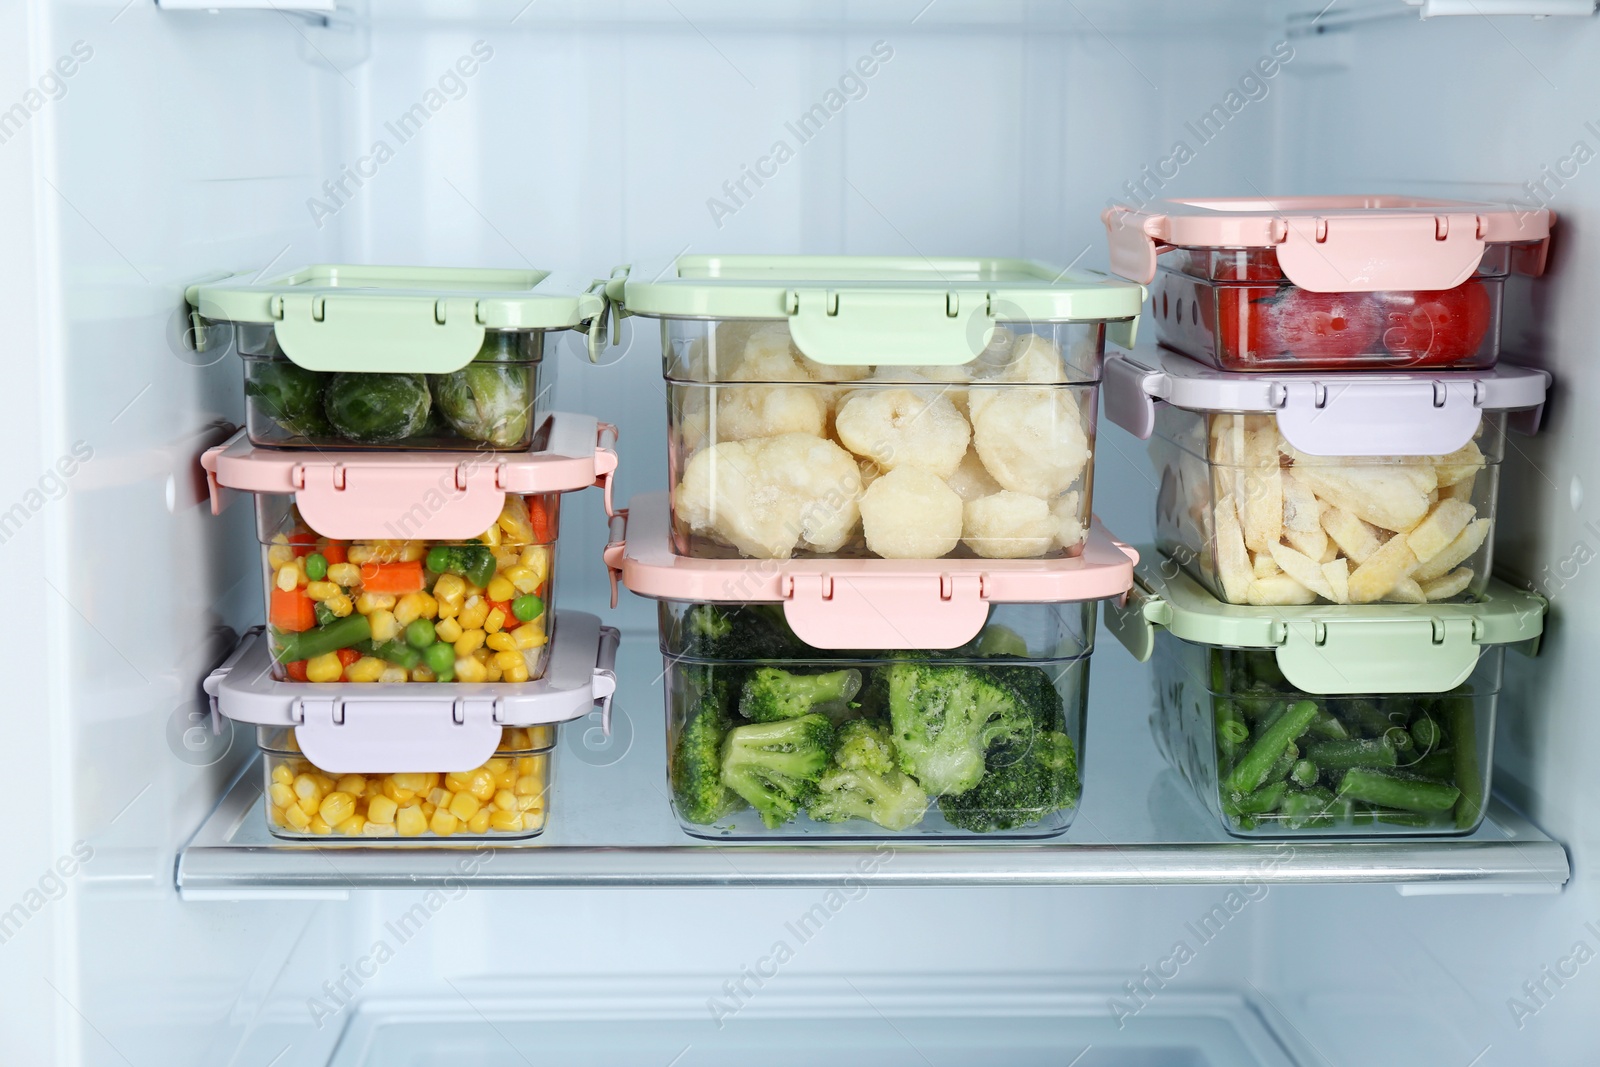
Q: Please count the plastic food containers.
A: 8